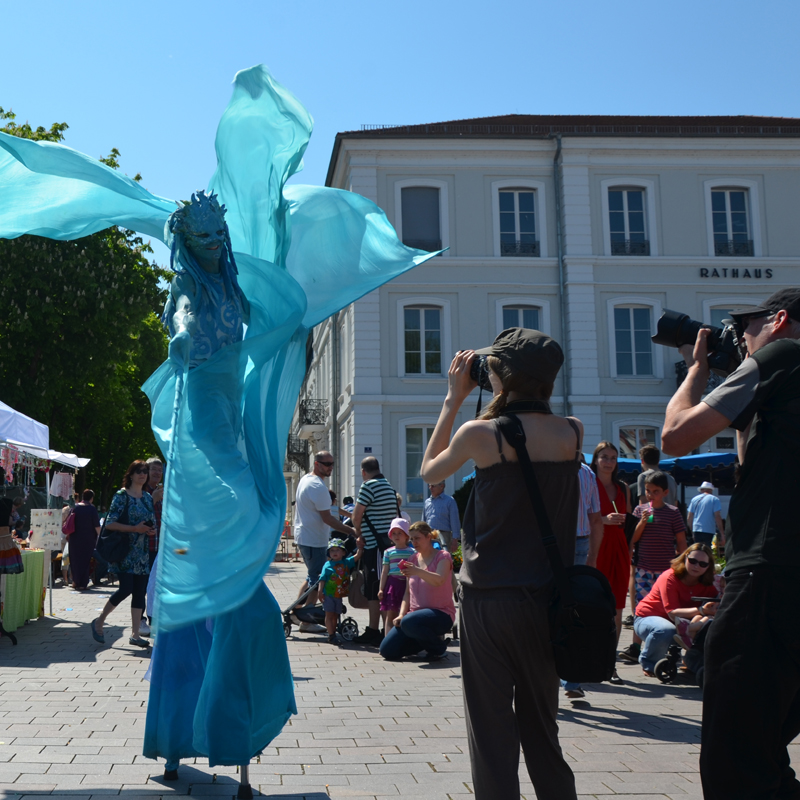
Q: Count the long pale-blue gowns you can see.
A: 1